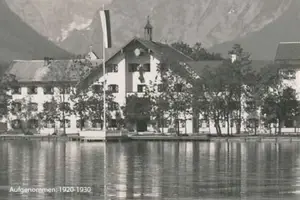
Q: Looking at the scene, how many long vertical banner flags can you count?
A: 1